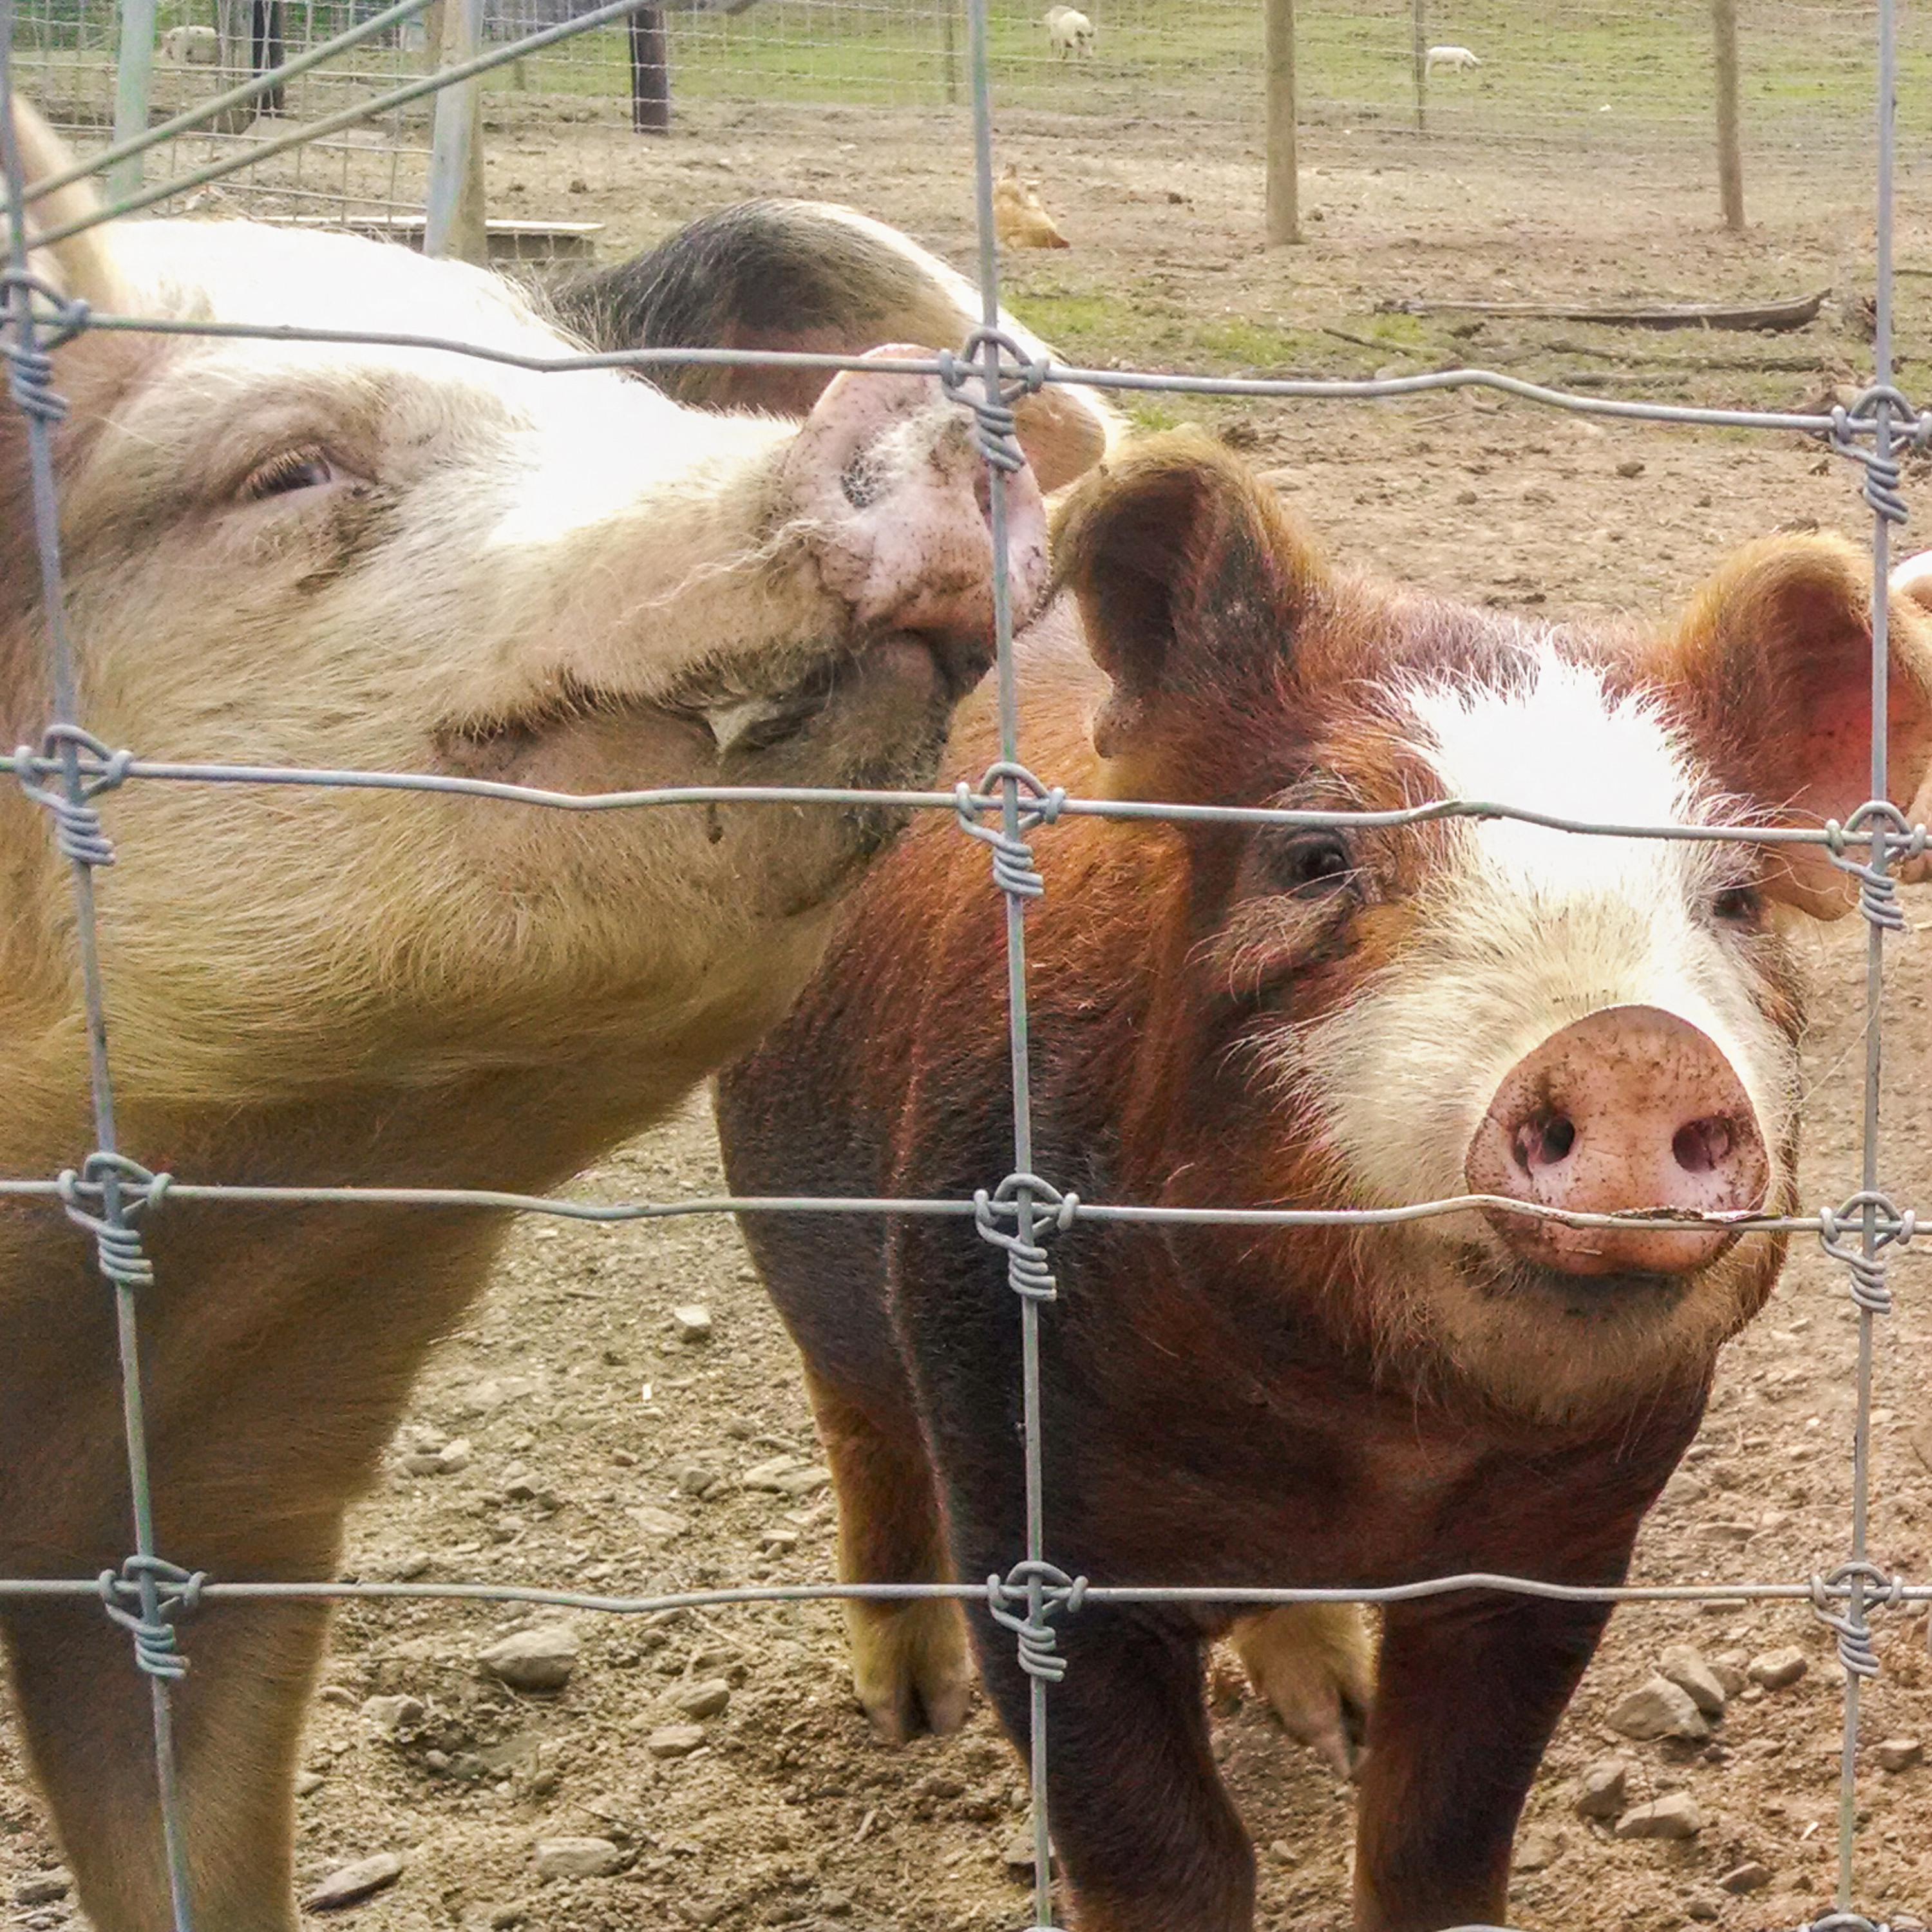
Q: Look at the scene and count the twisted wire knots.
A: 12